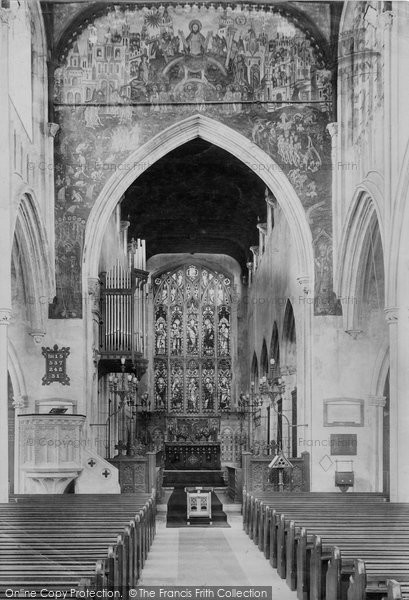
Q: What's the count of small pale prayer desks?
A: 1